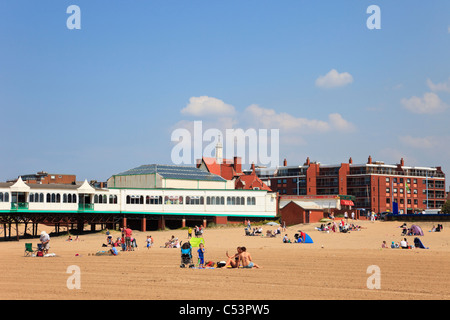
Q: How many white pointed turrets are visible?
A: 2